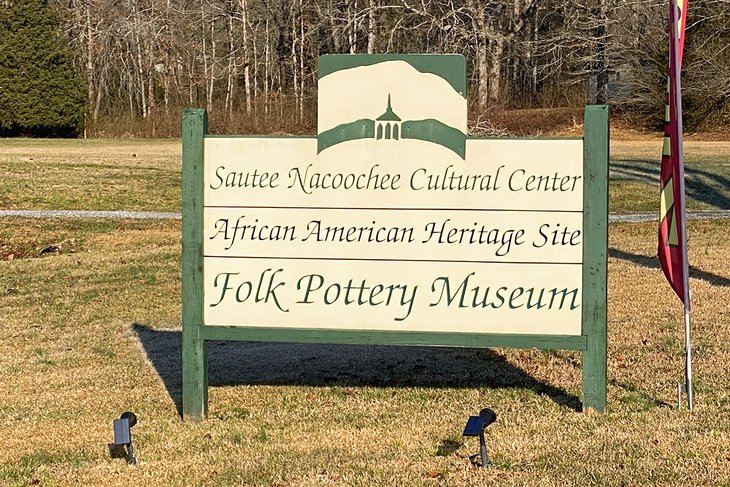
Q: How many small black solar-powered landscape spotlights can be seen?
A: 2